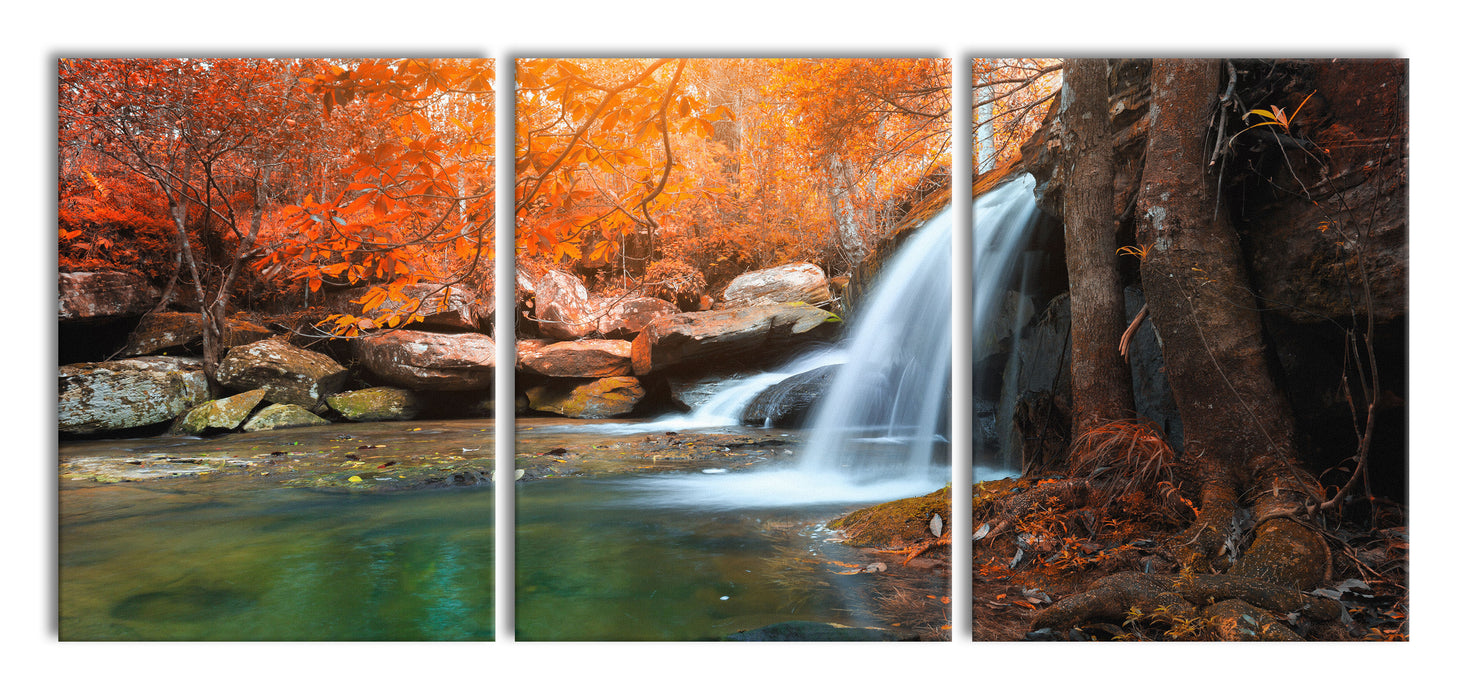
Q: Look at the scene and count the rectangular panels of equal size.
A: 3